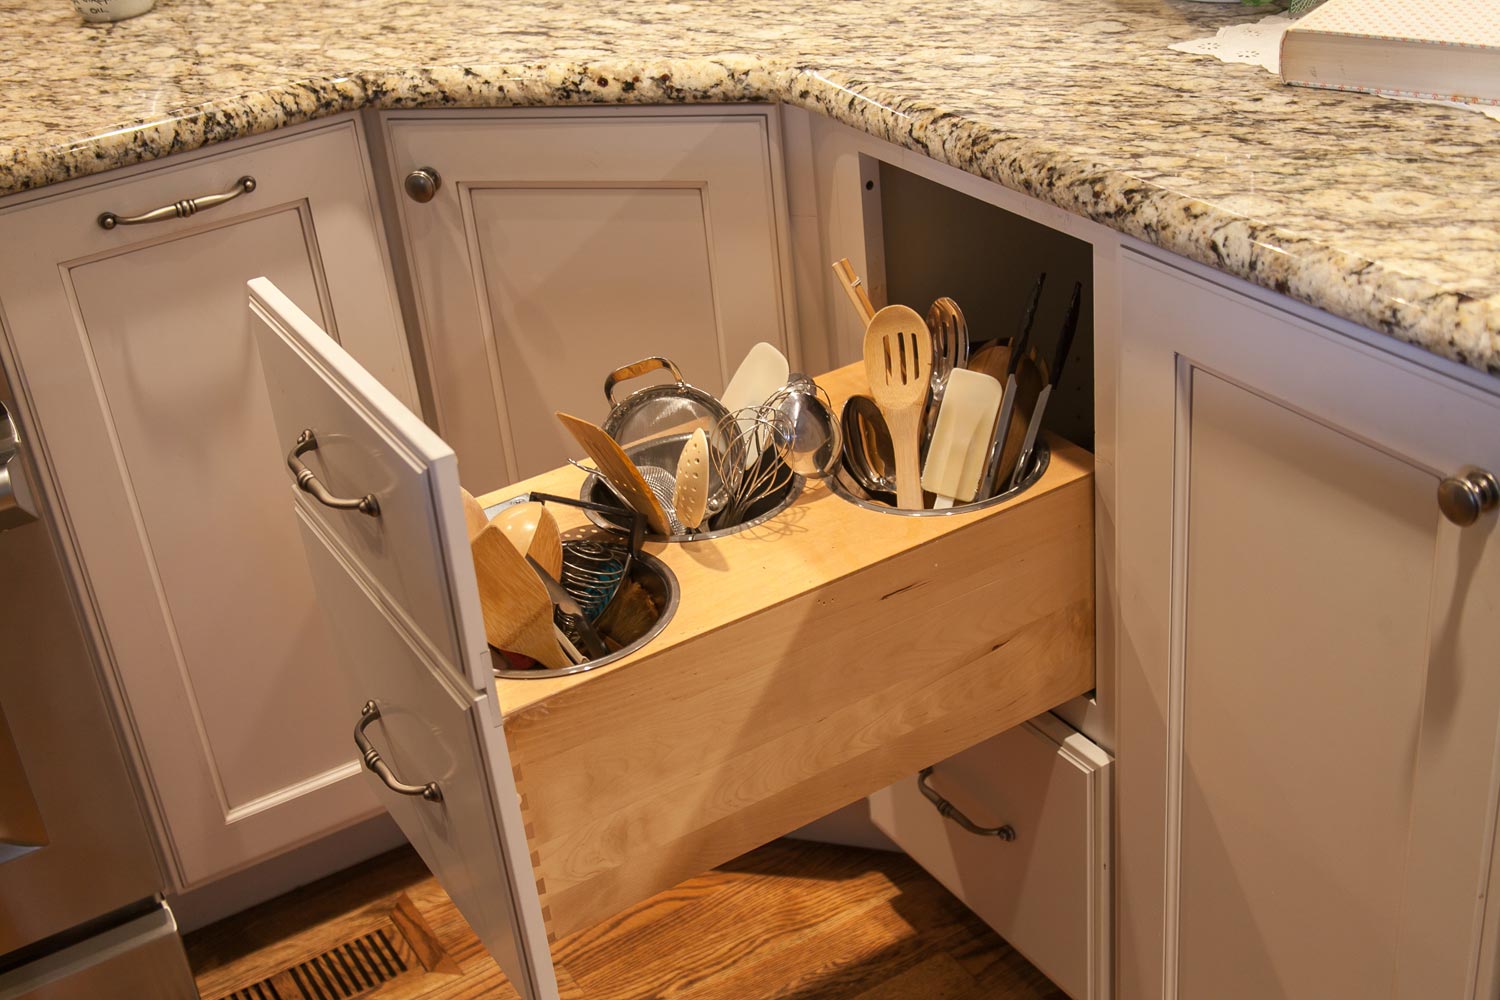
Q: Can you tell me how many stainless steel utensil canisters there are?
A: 3